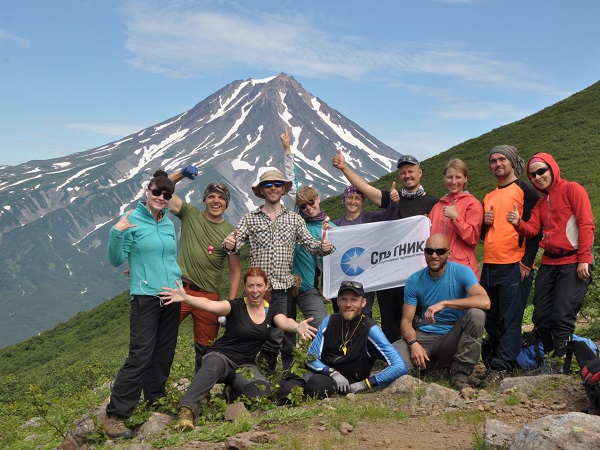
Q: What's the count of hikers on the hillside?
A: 12